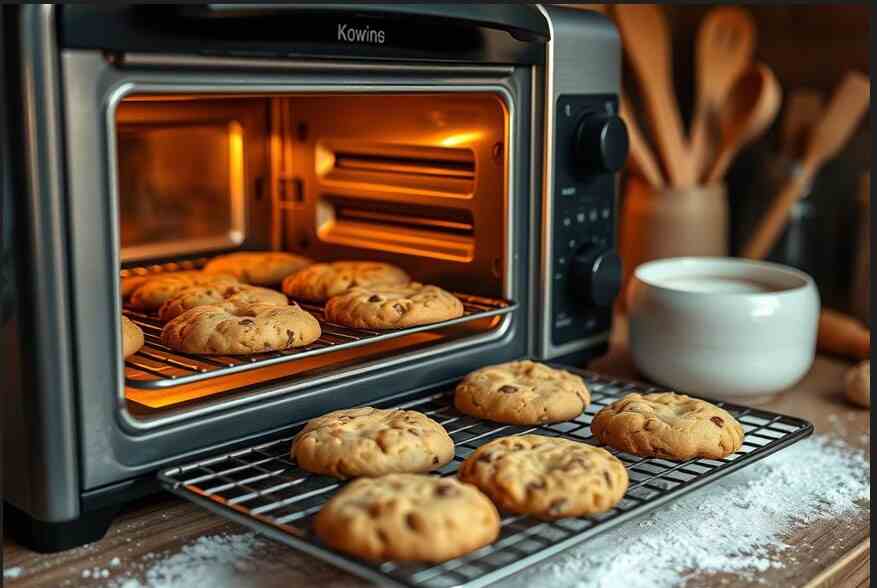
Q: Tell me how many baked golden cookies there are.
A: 13